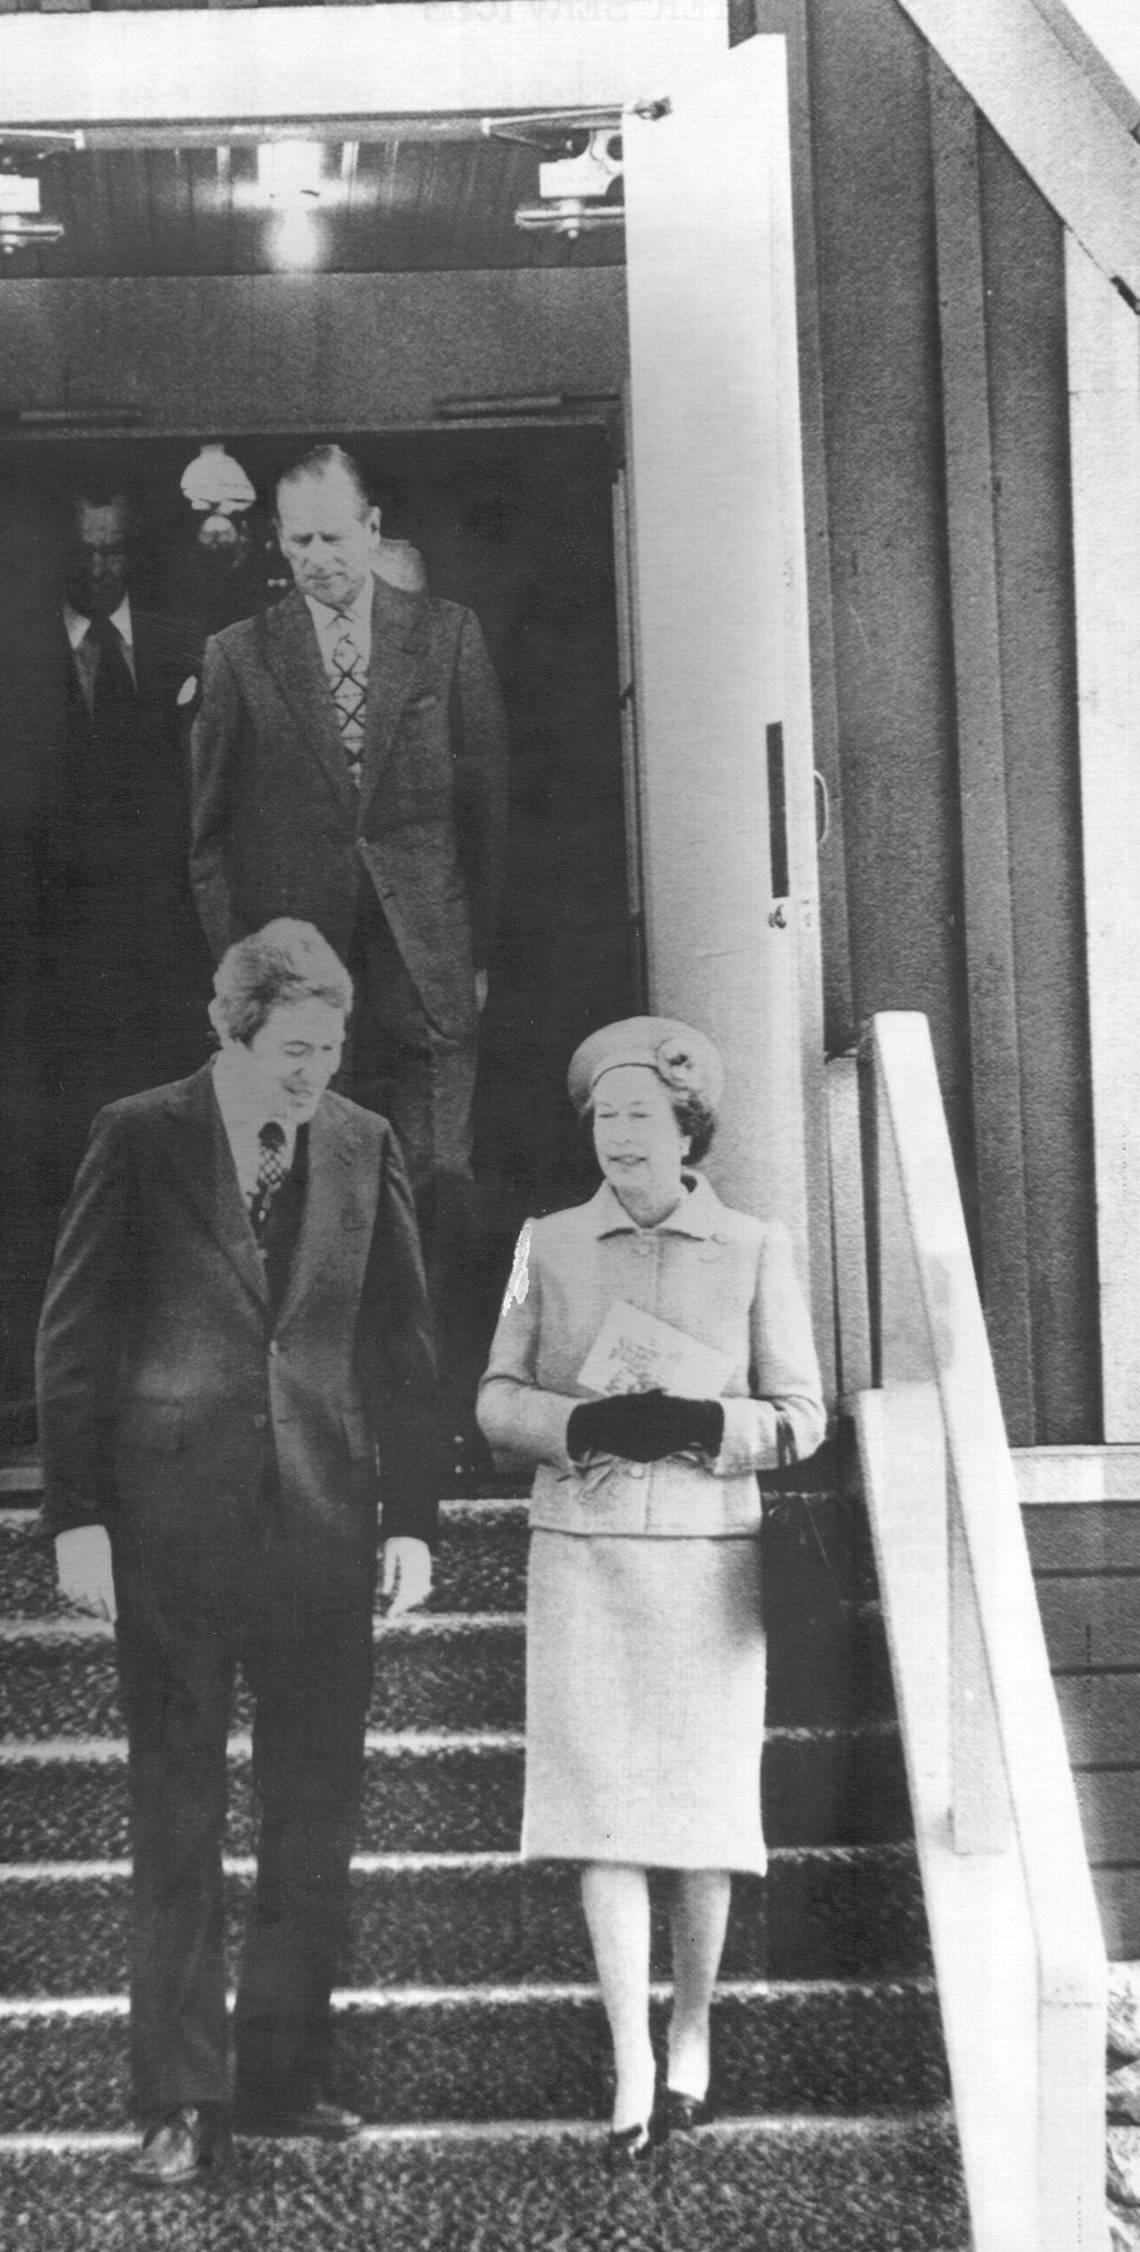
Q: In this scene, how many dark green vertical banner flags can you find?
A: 0